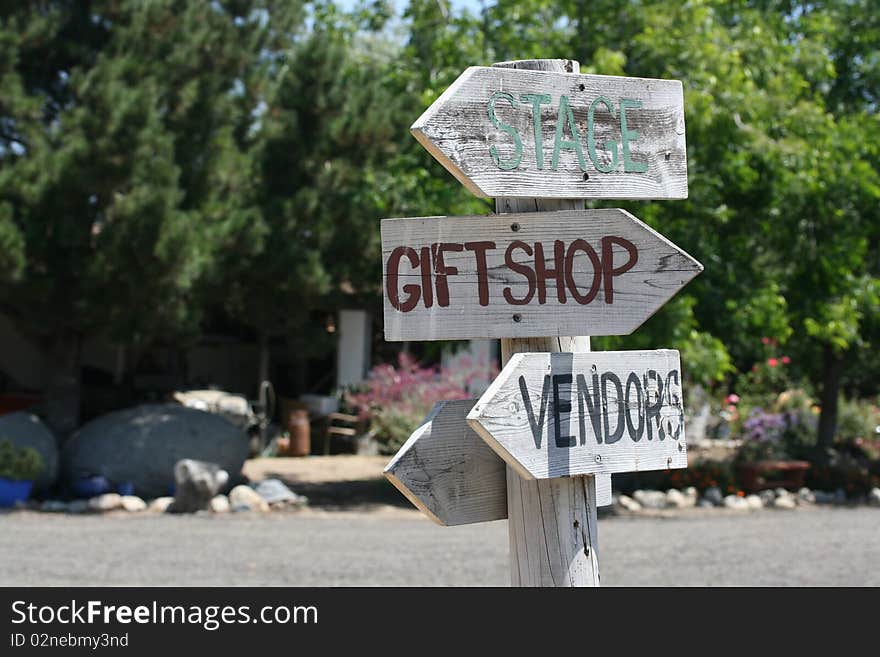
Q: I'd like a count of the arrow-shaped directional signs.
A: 4